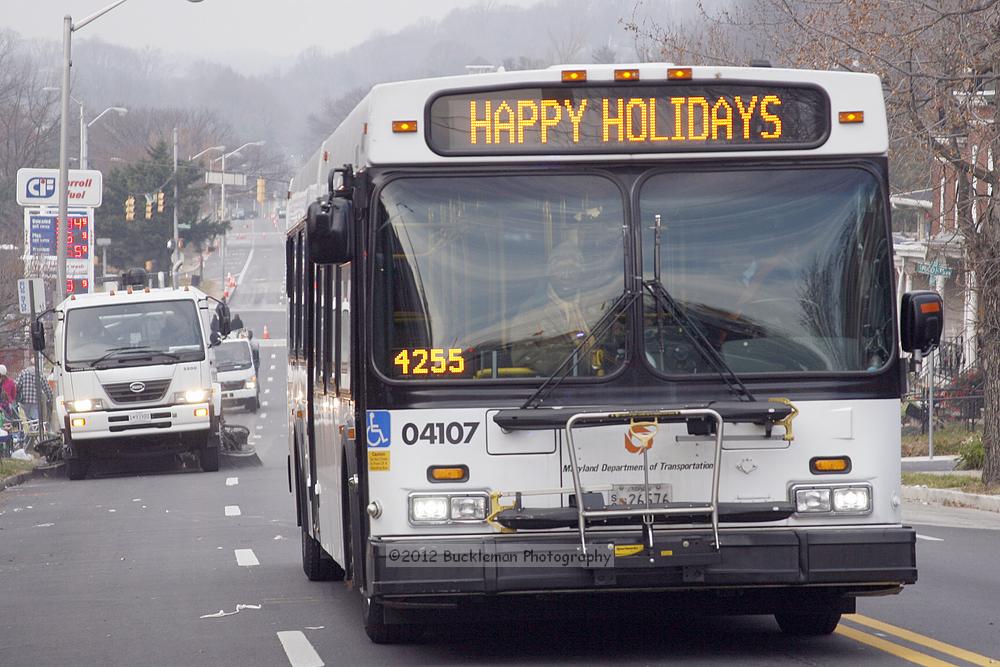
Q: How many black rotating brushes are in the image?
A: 2